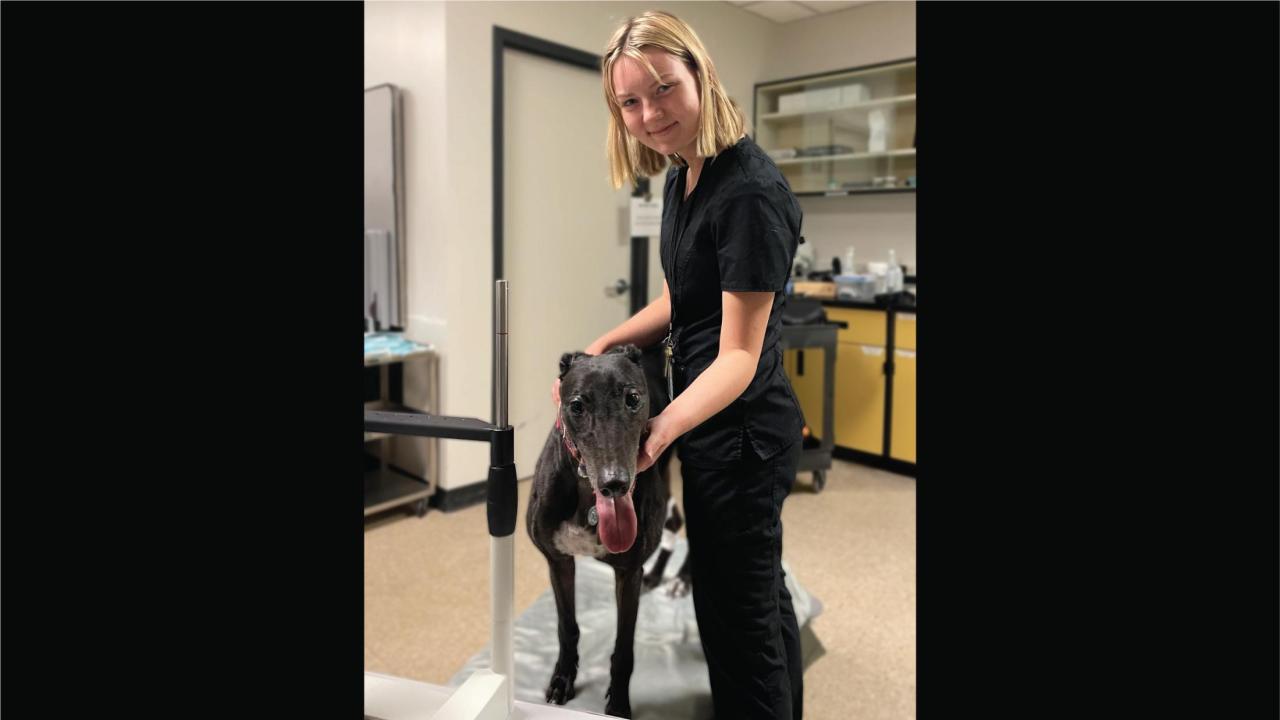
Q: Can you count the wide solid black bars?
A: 2